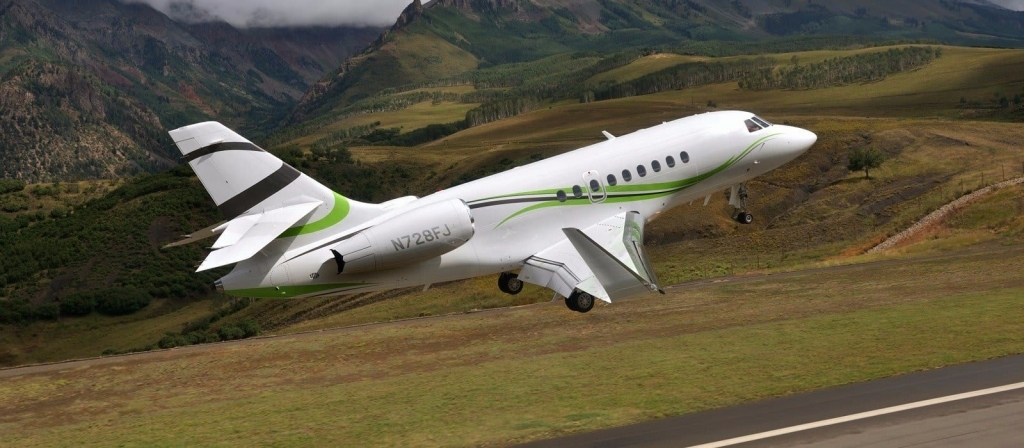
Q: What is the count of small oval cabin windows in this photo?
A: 9